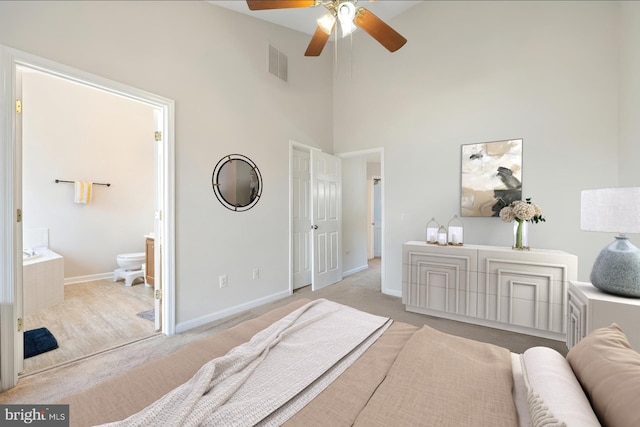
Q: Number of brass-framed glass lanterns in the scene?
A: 3